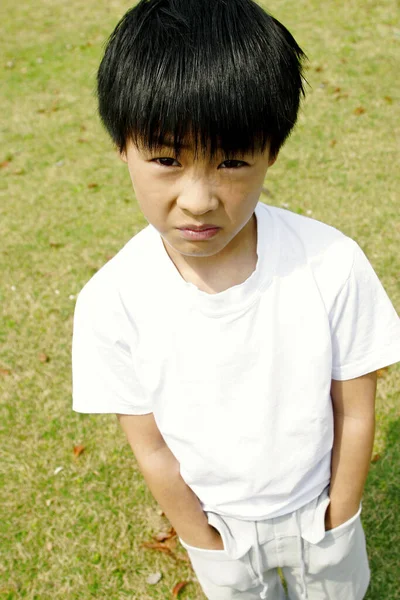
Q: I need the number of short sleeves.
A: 2